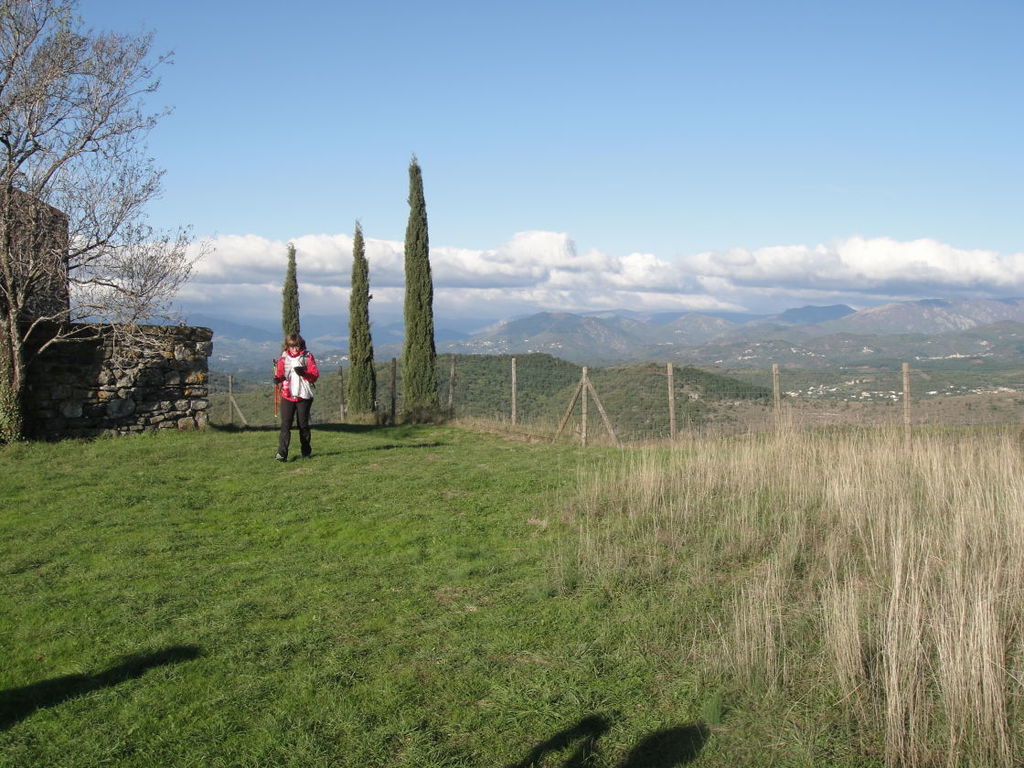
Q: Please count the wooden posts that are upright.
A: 9